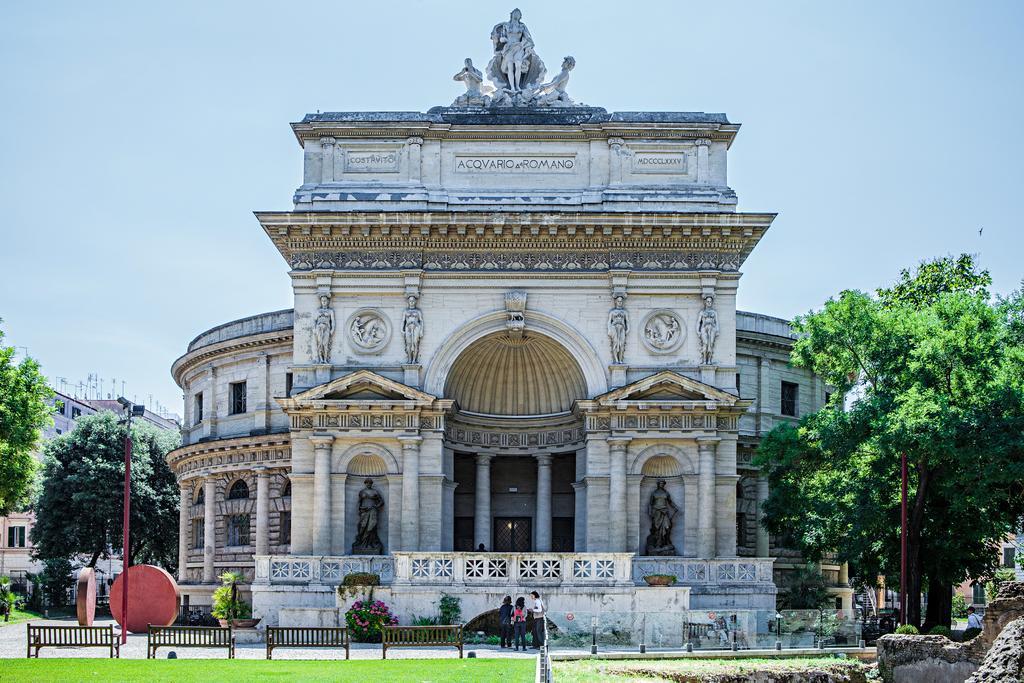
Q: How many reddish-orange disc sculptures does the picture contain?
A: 2